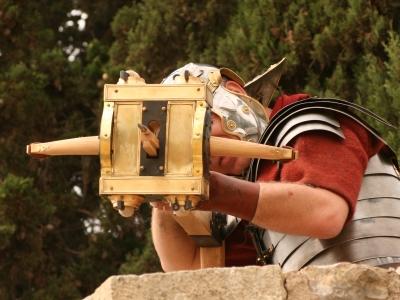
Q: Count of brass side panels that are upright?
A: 2